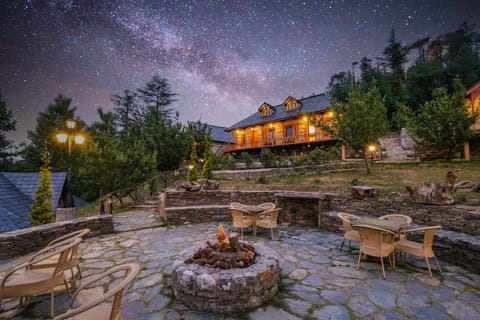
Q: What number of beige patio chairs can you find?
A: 11